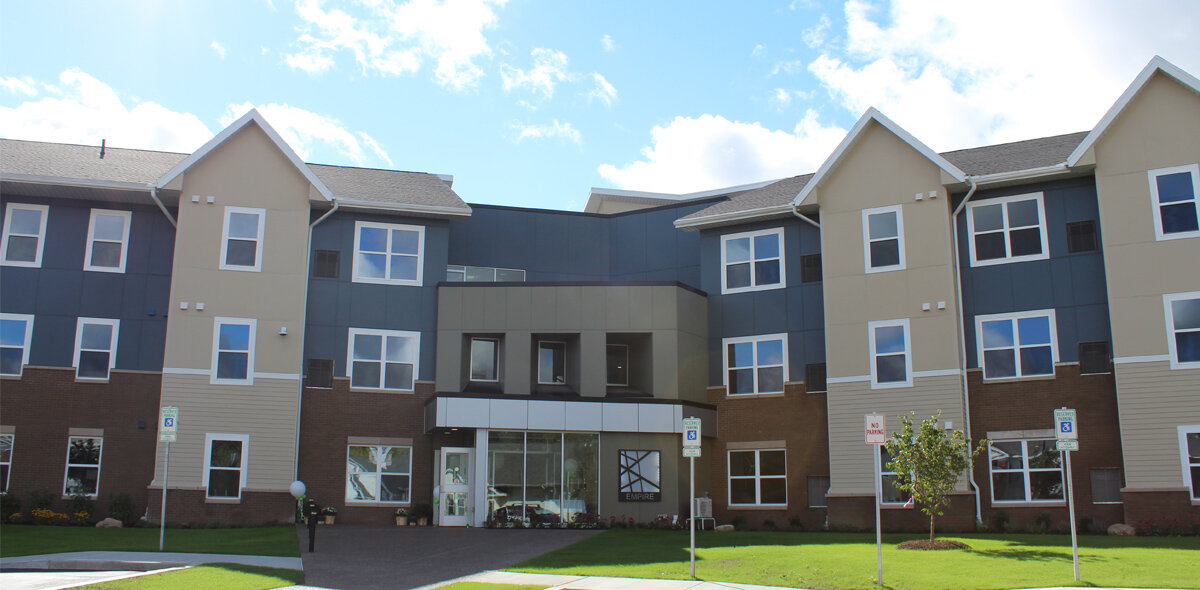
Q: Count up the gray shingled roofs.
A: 4